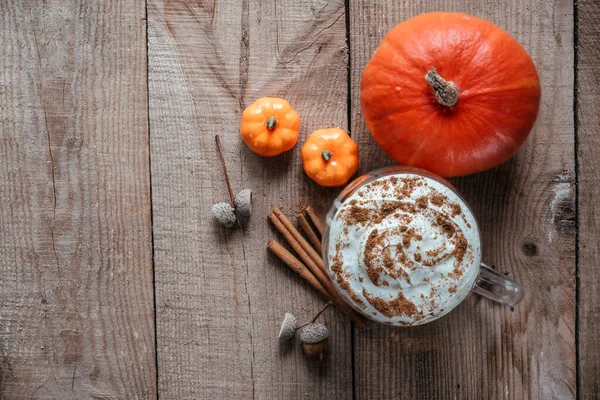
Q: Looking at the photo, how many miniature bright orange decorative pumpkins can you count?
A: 2